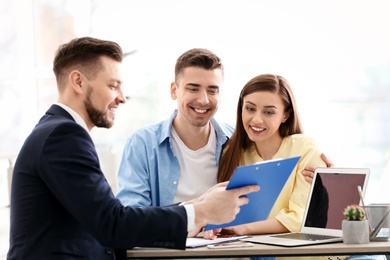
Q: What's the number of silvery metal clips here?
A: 2